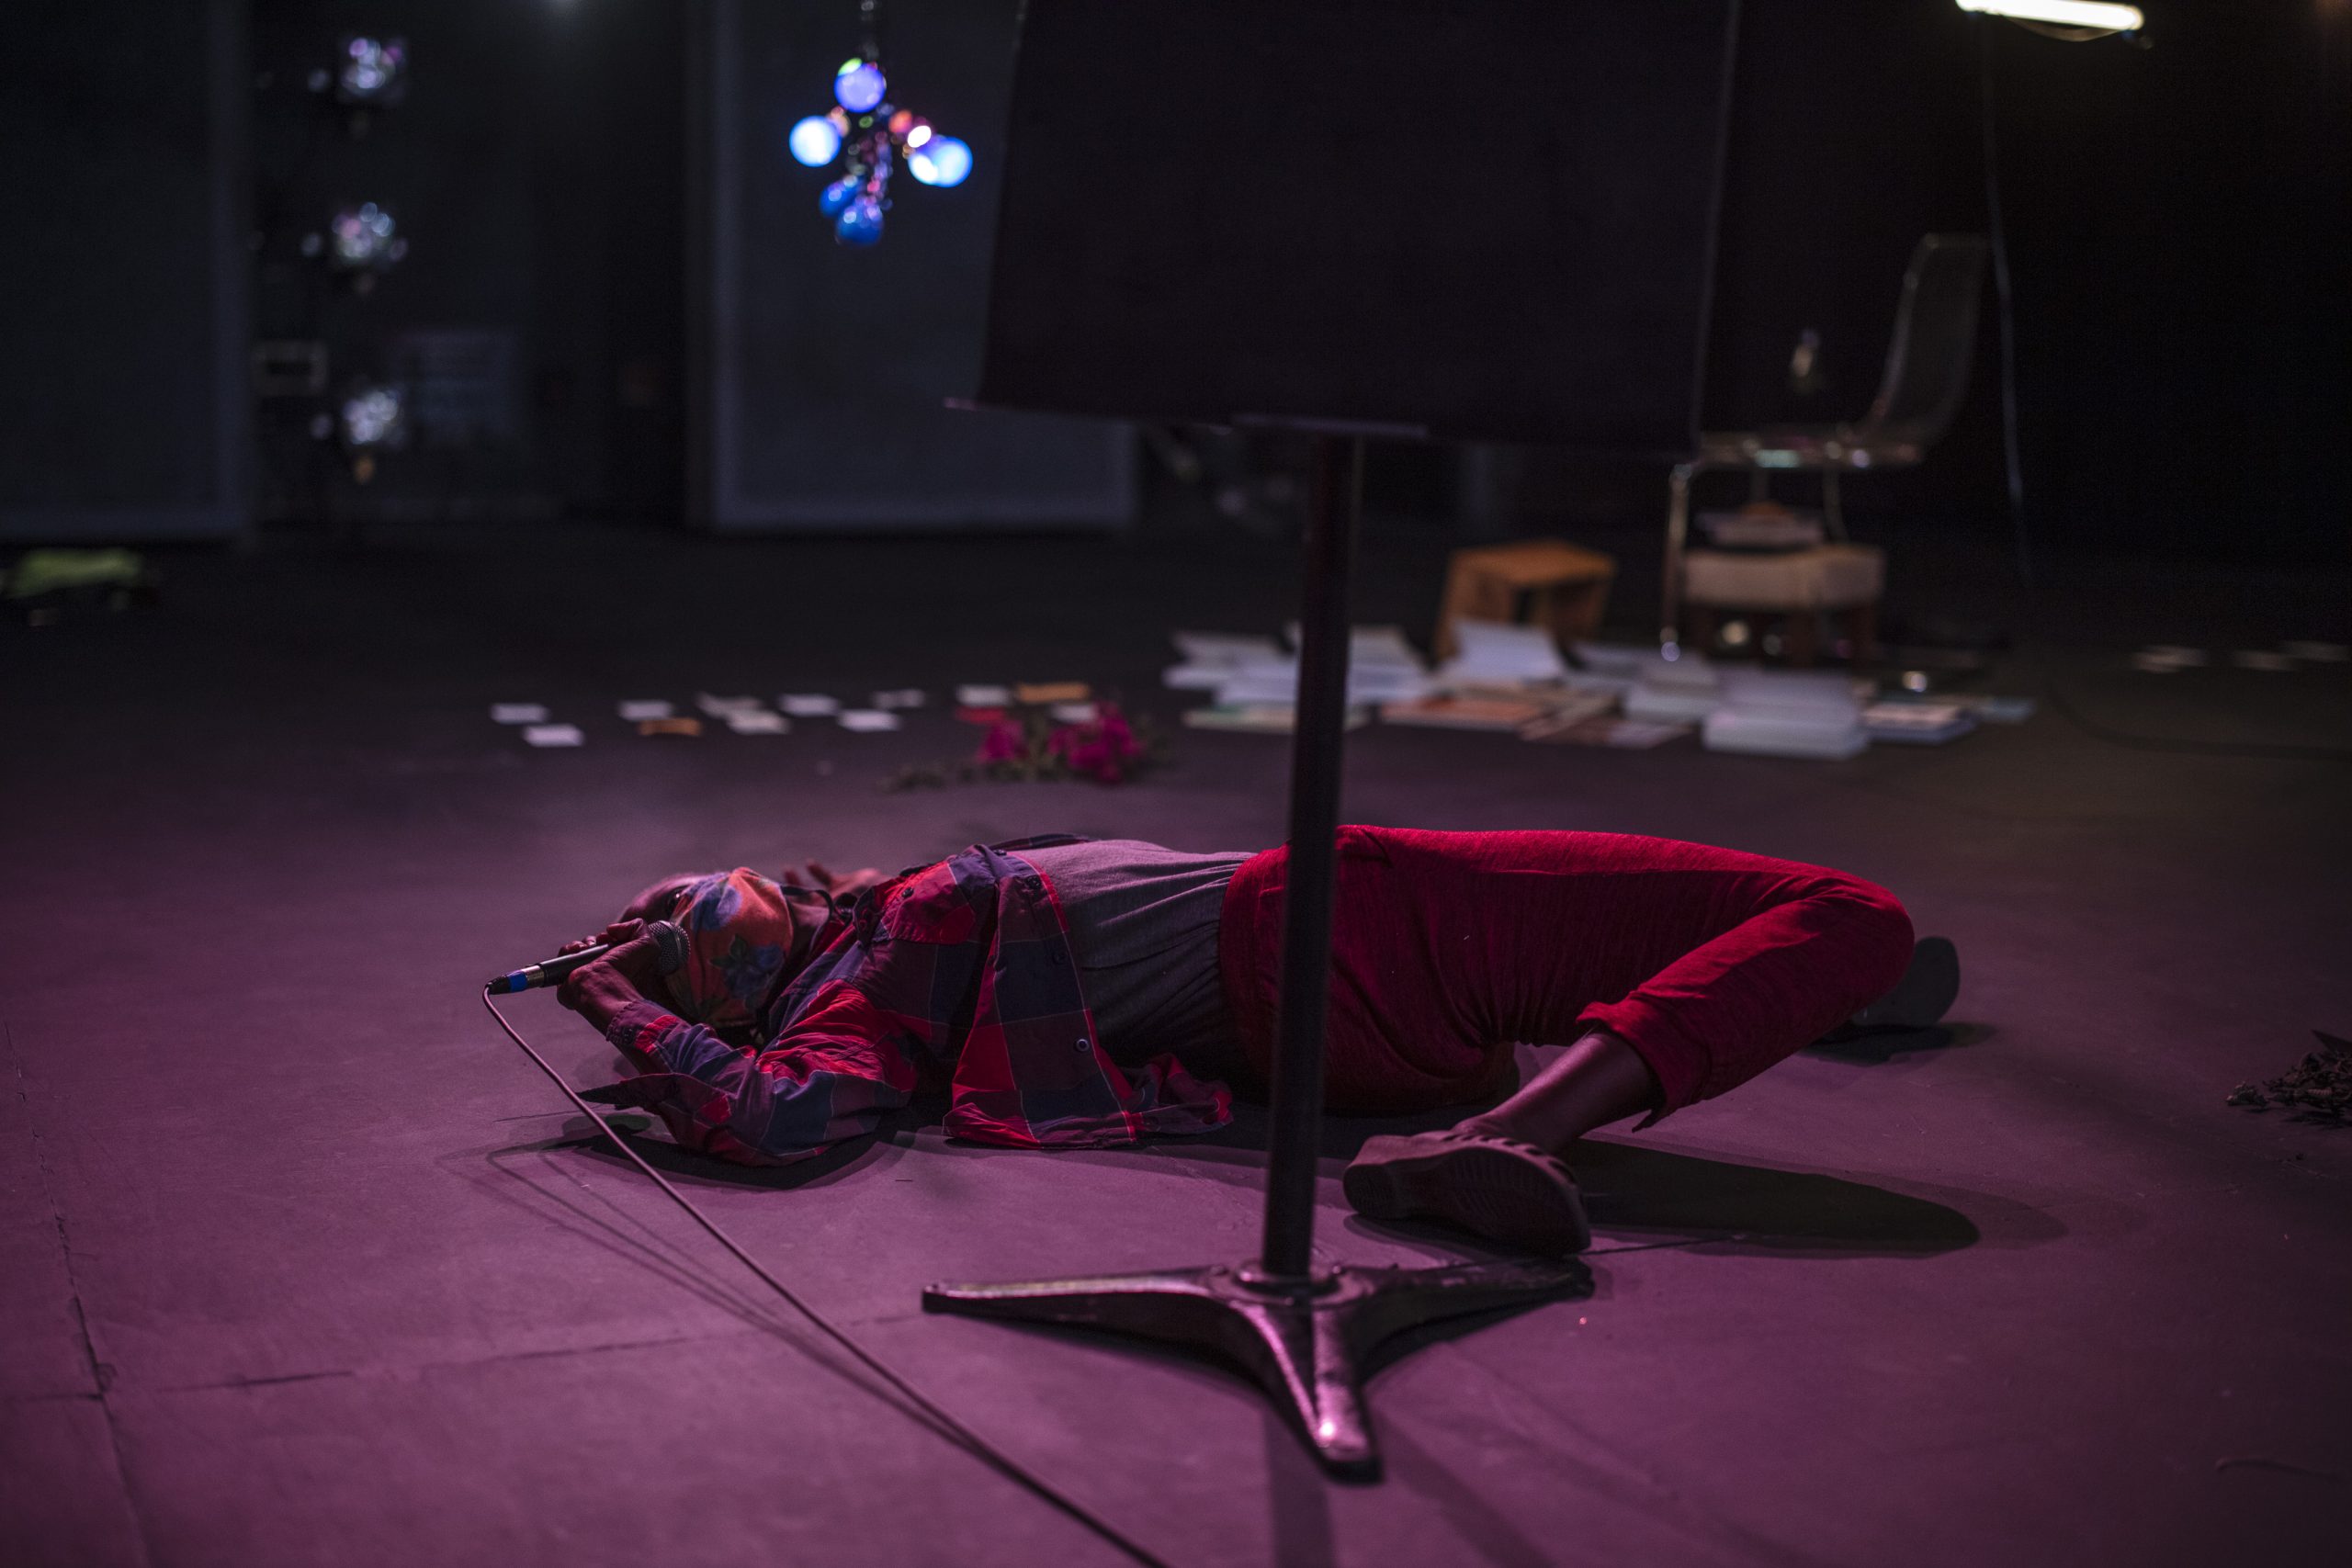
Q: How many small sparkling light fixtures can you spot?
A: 3